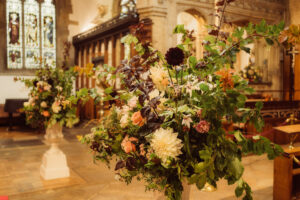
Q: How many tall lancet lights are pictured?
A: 3